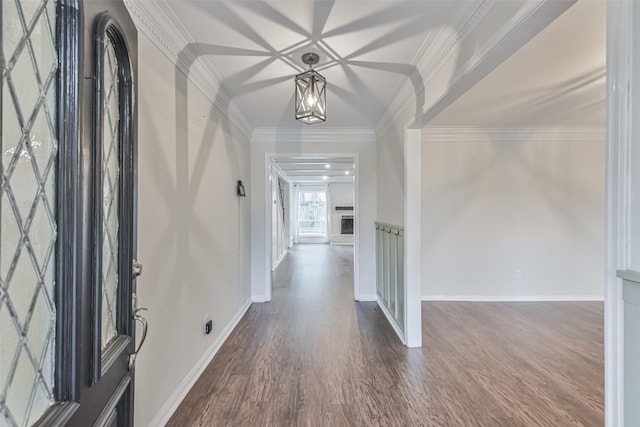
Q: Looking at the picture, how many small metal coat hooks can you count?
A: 4